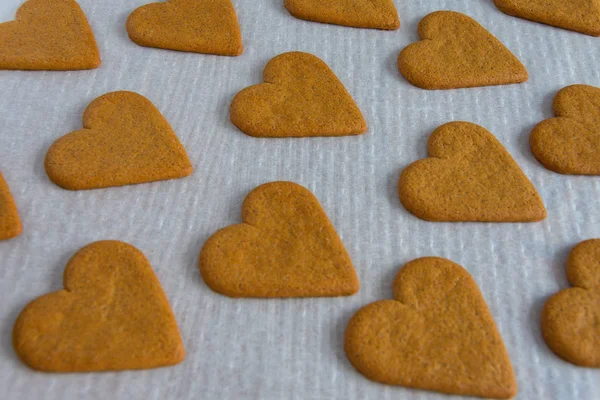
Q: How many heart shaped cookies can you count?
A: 14